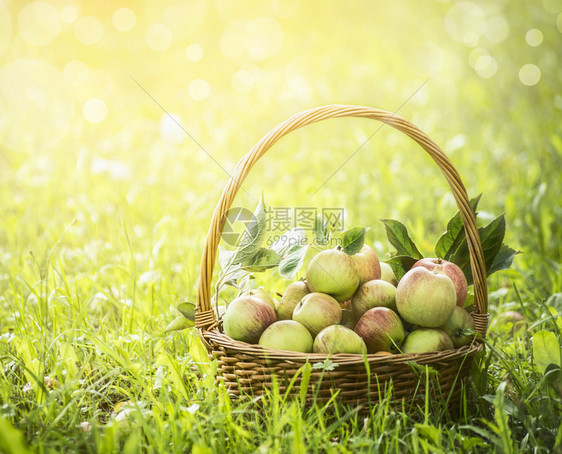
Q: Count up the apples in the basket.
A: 15